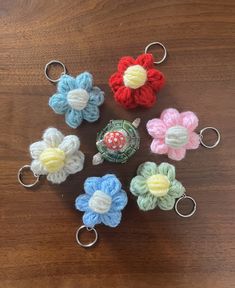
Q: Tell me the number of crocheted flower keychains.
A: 6